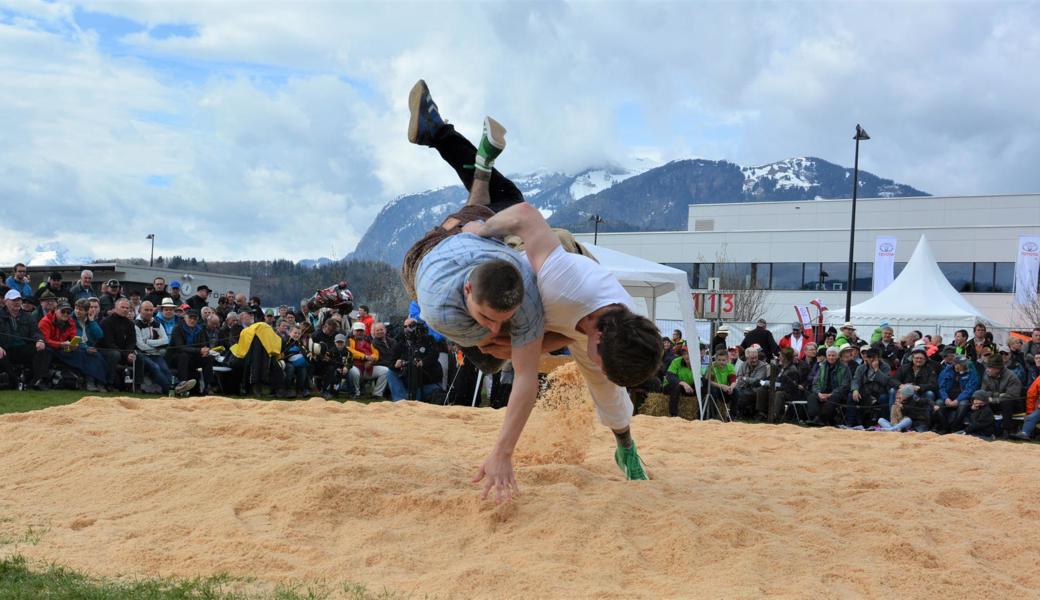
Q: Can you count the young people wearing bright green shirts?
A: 2